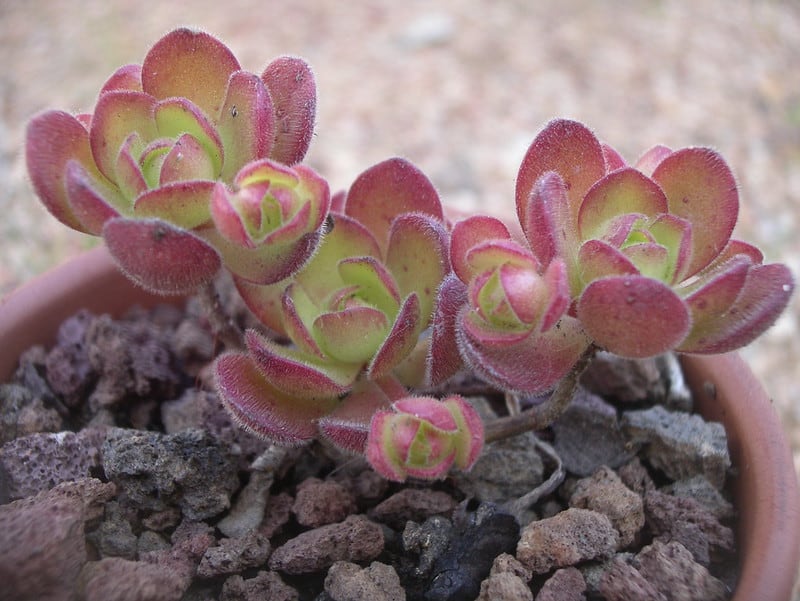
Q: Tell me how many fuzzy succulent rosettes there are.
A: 6